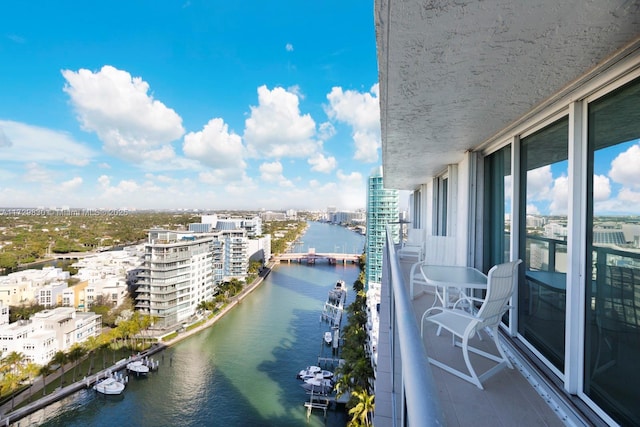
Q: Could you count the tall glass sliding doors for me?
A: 3